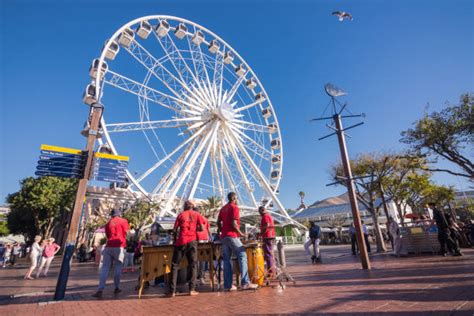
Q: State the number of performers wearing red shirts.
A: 5